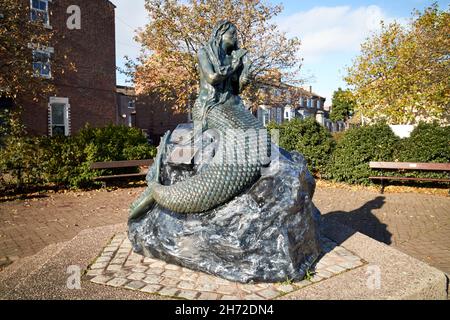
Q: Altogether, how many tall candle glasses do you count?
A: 0